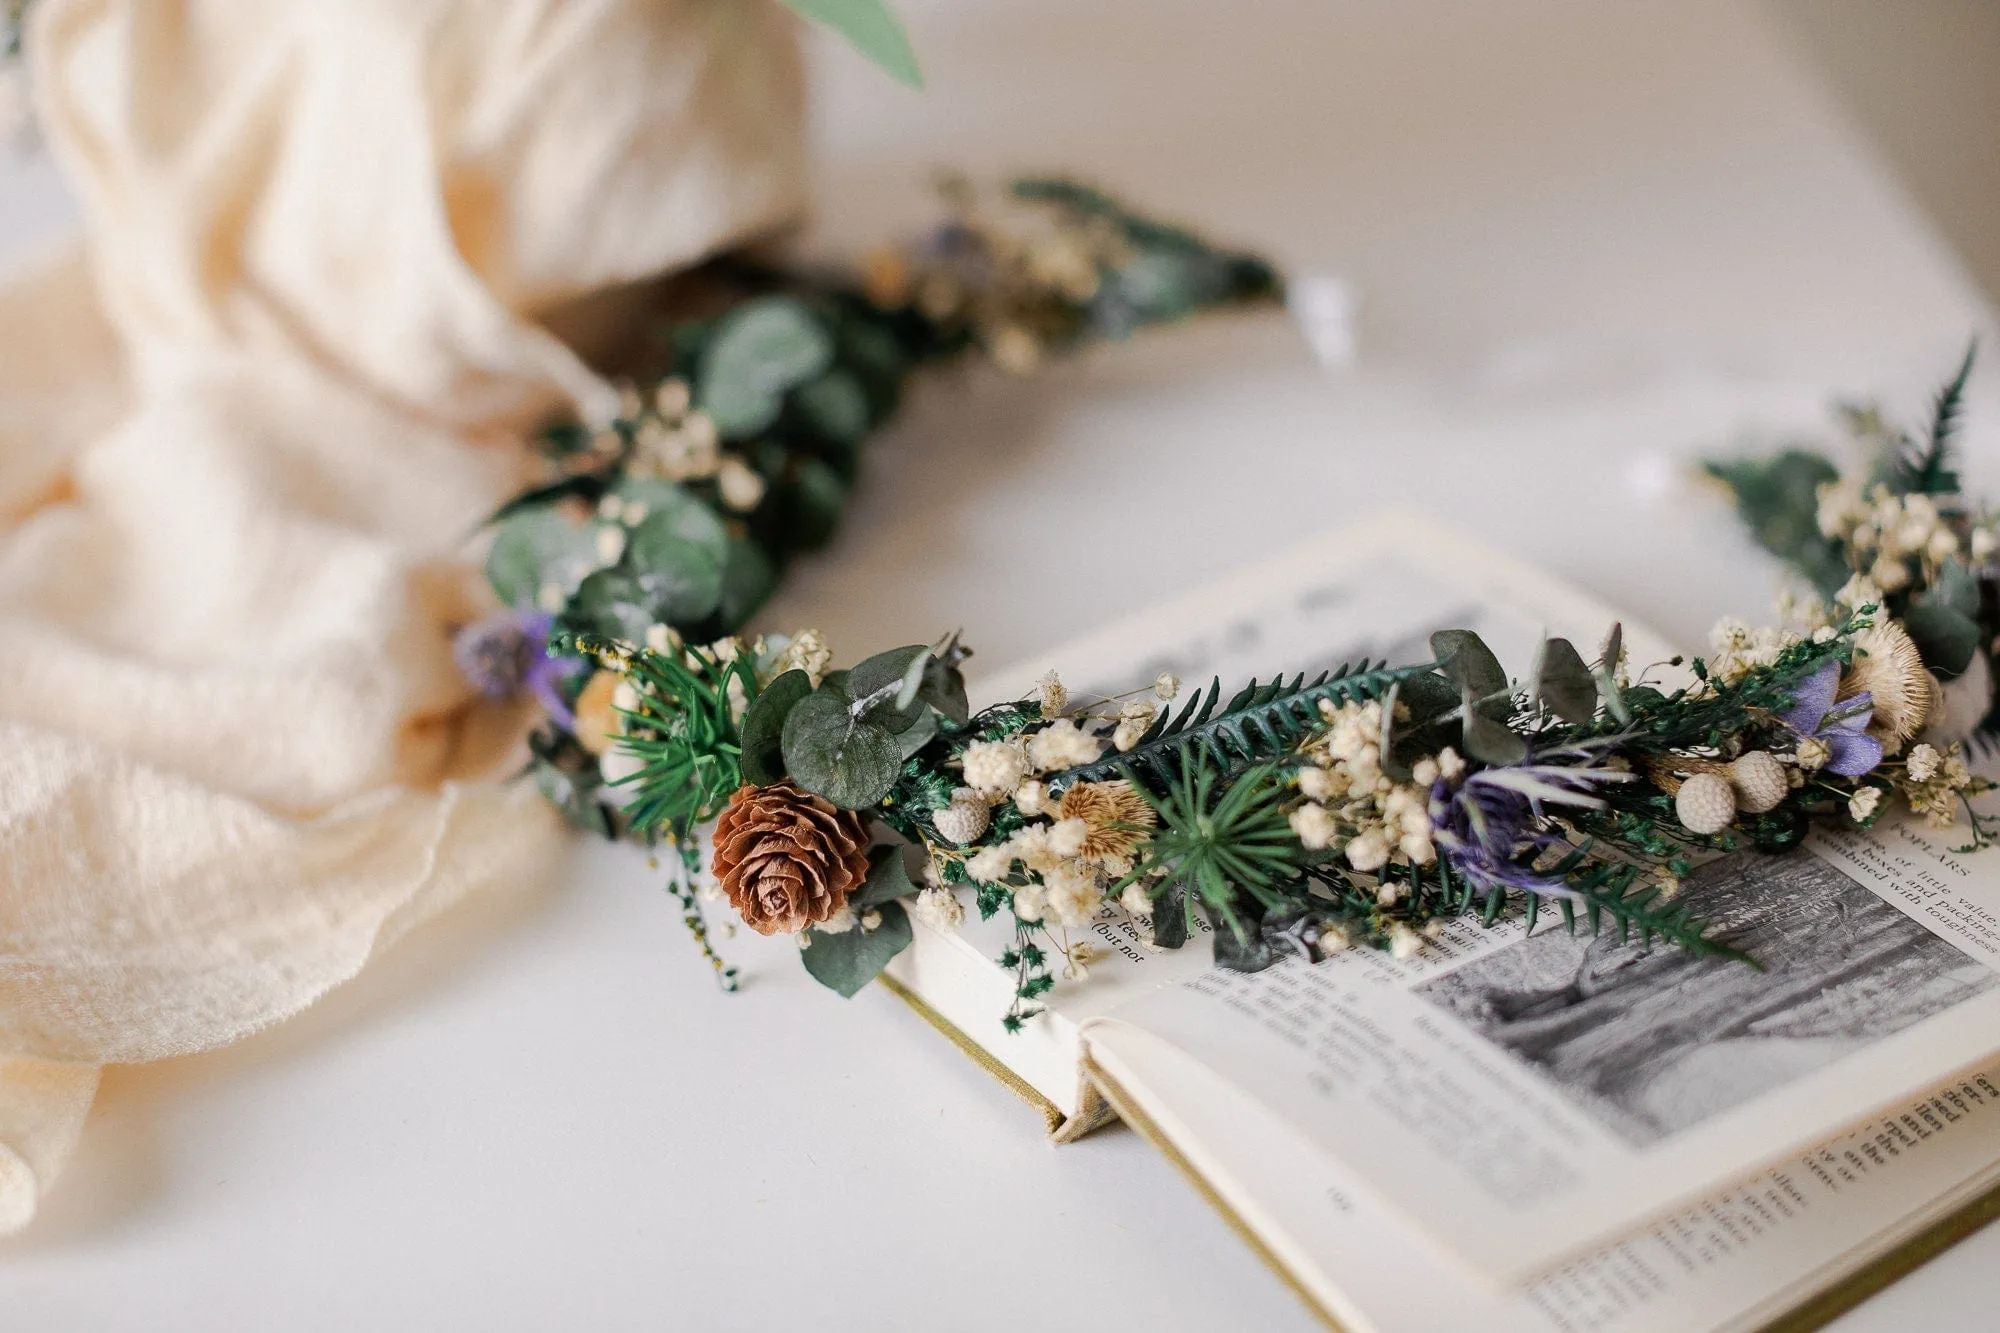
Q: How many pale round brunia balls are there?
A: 3